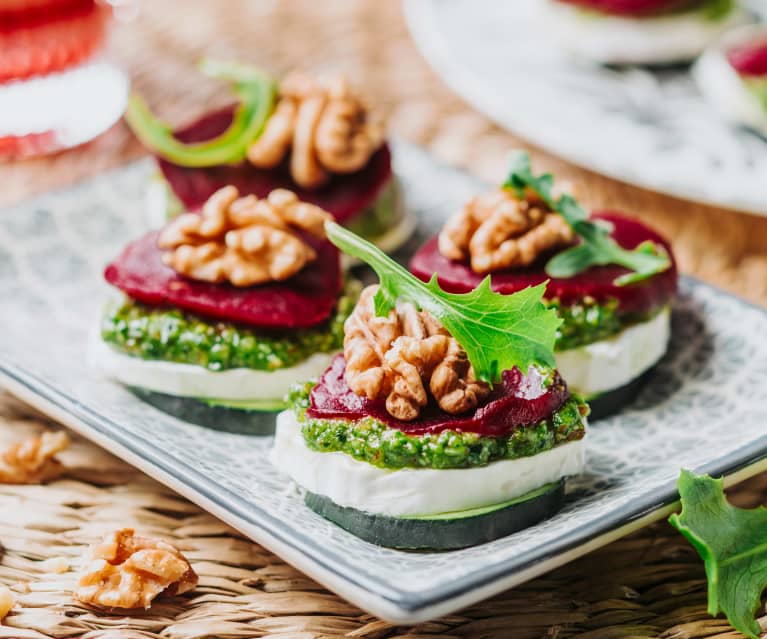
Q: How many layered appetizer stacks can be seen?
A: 6